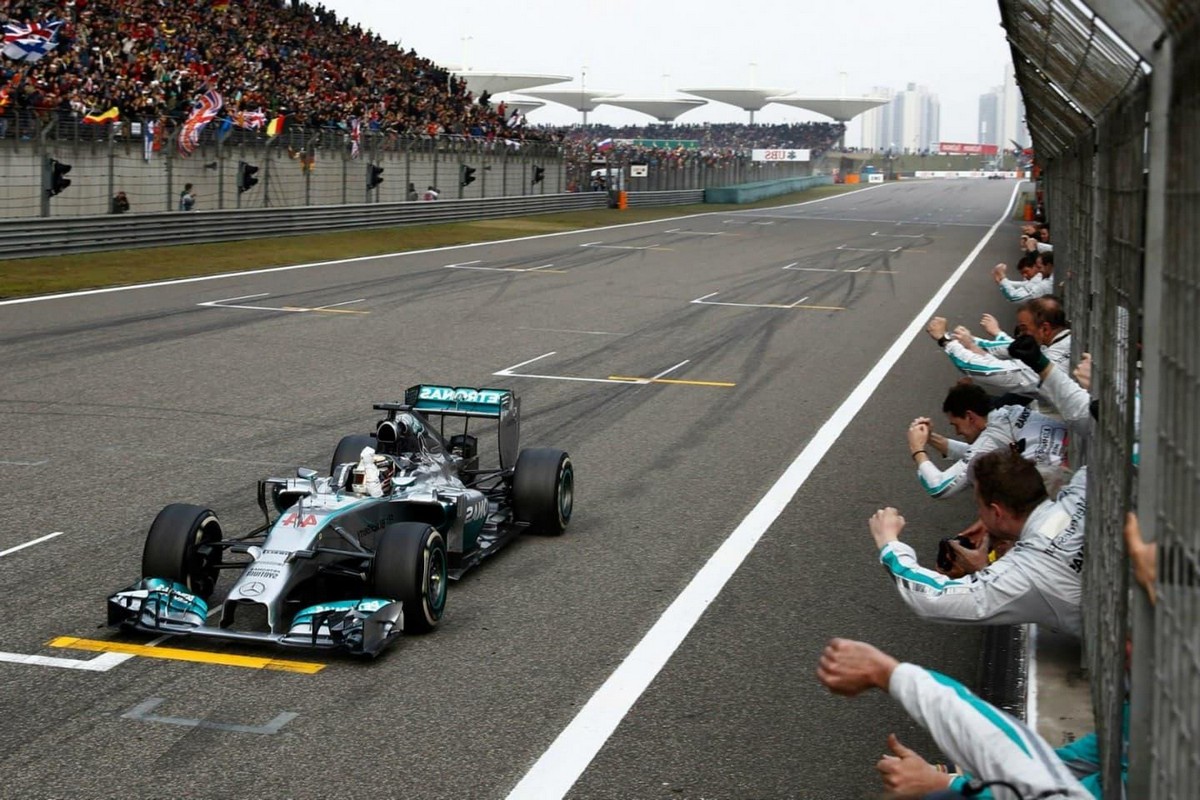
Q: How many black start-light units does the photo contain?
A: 5